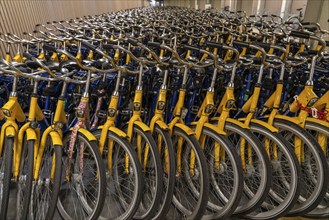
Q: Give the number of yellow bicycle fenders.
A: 13